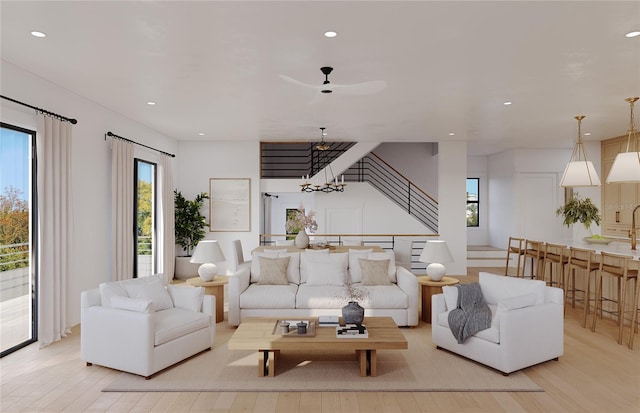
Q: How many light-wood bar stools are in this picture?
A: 6